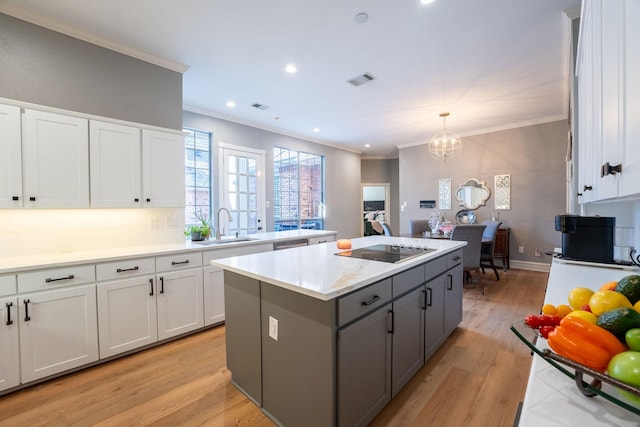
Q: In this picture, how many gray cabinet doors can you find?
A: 4